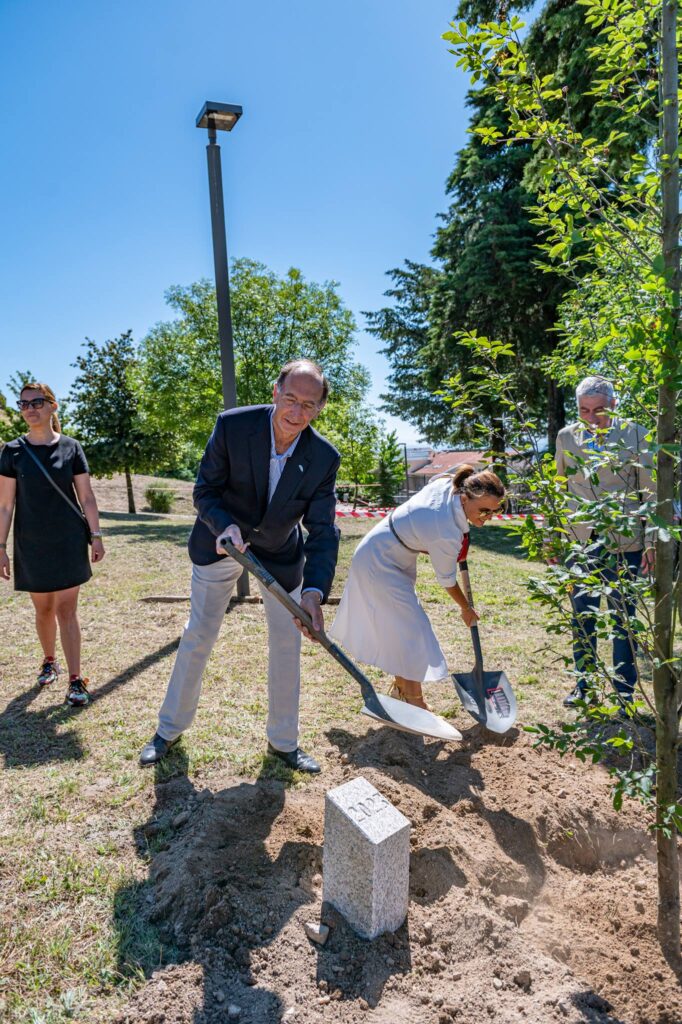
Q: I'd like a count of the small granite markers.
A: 1